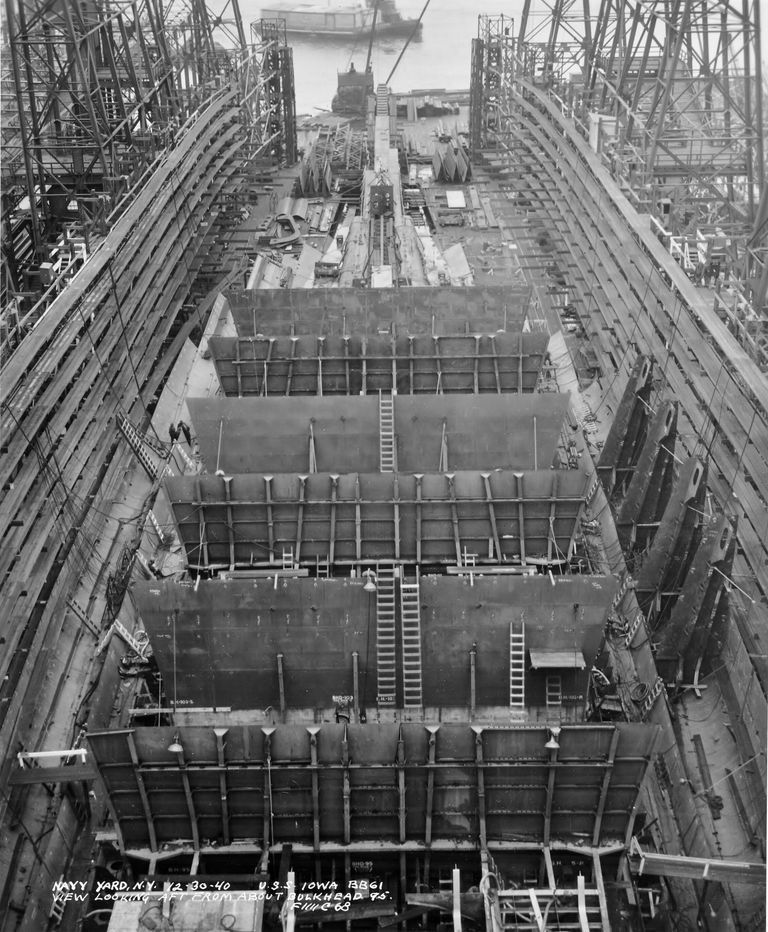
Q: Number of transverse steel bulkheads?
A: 6